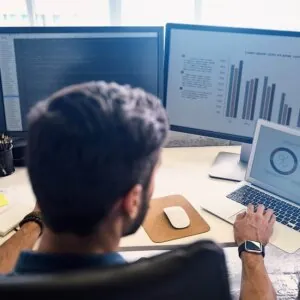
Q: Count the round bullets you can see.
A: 3